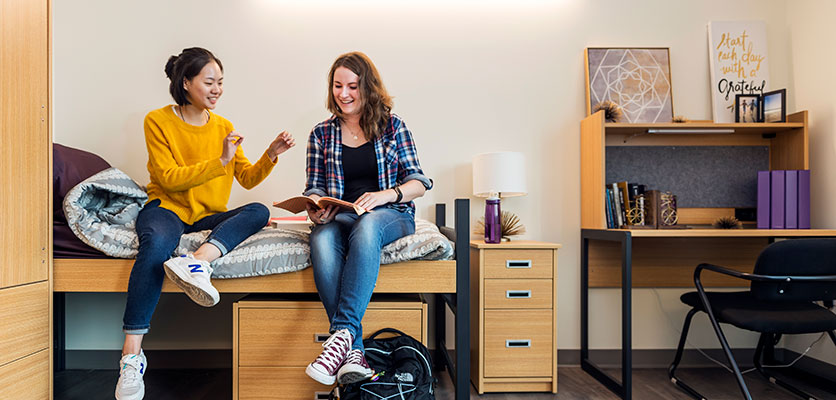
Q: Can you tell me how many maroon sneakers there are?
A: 2